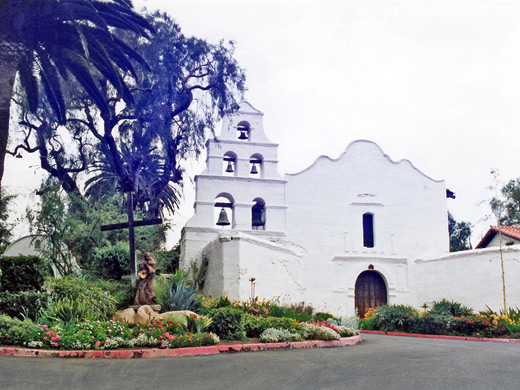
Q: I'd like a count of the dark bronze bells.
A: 5